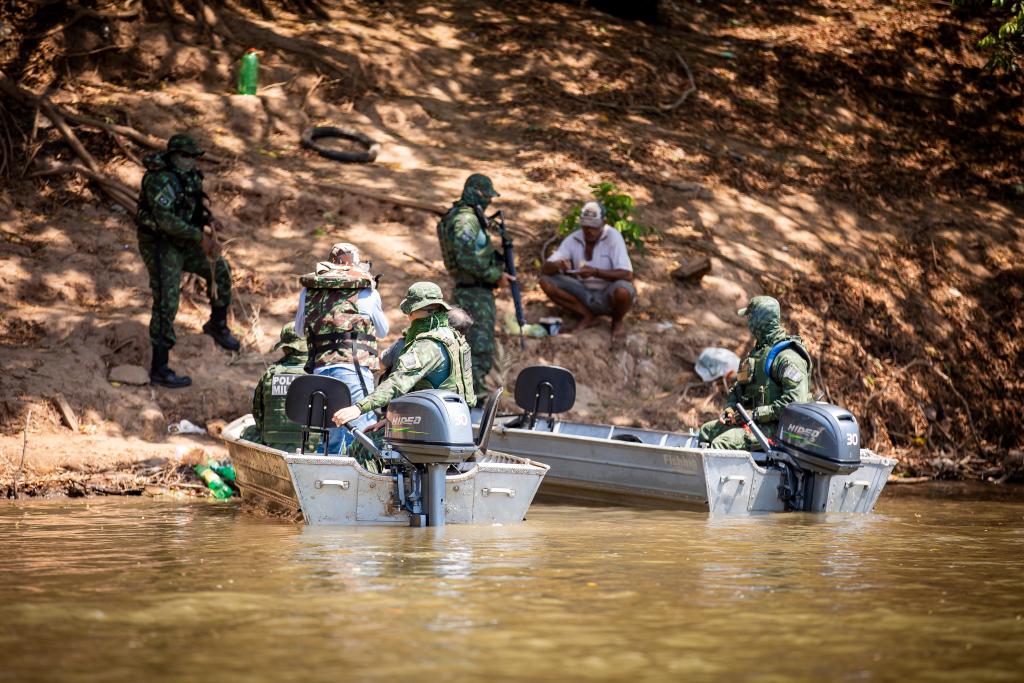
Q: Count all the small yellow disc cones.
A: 0